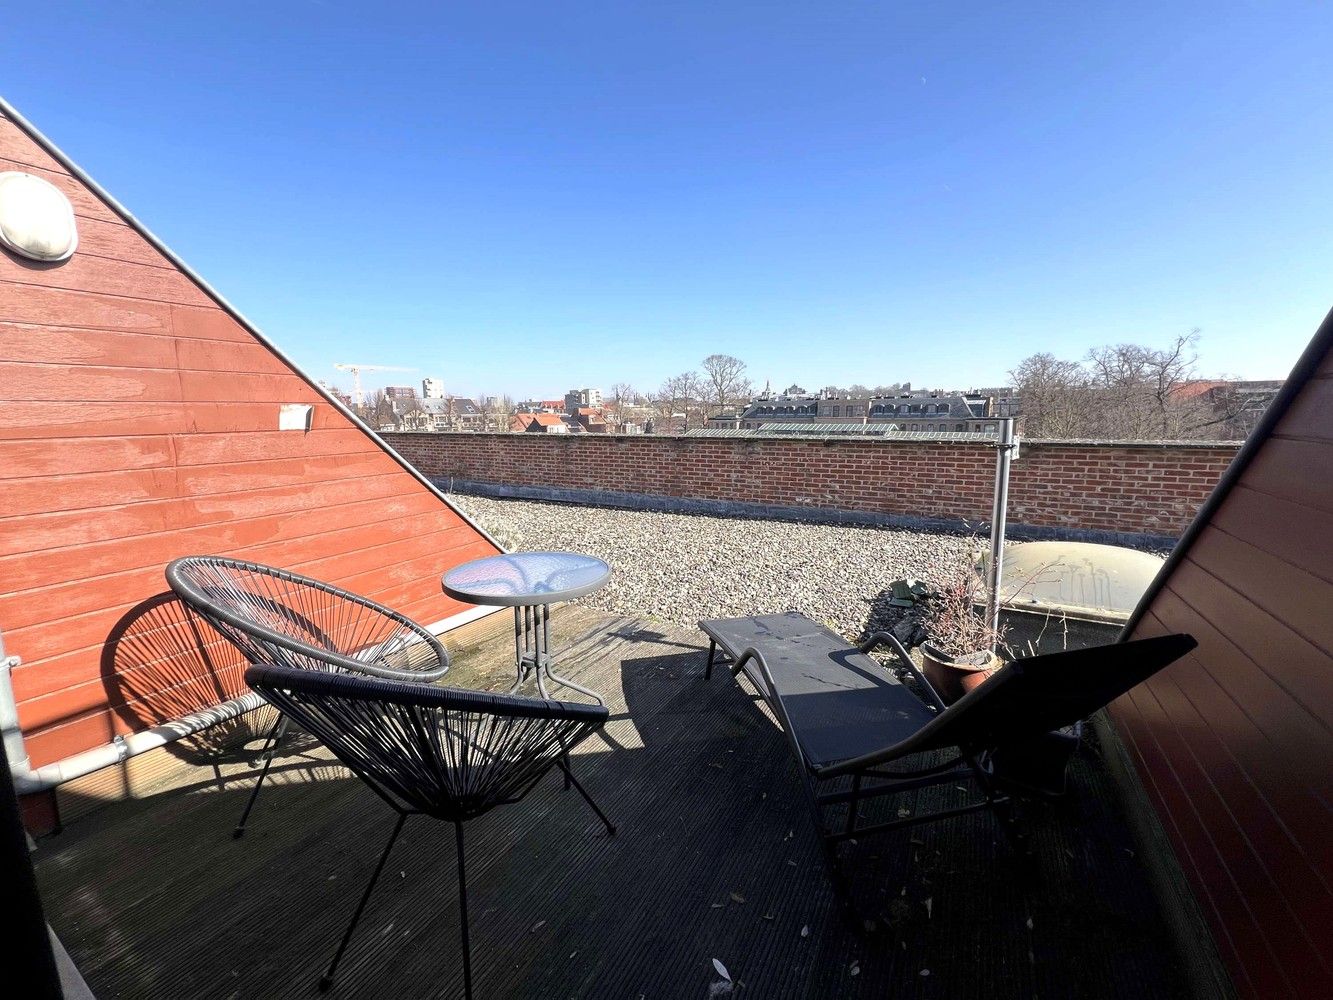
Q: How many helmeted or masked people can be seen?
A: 0